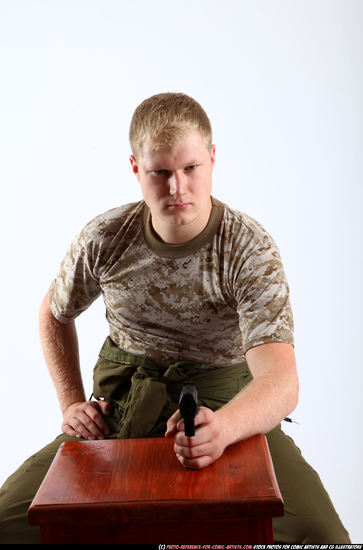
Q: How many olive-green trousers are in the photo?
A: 1